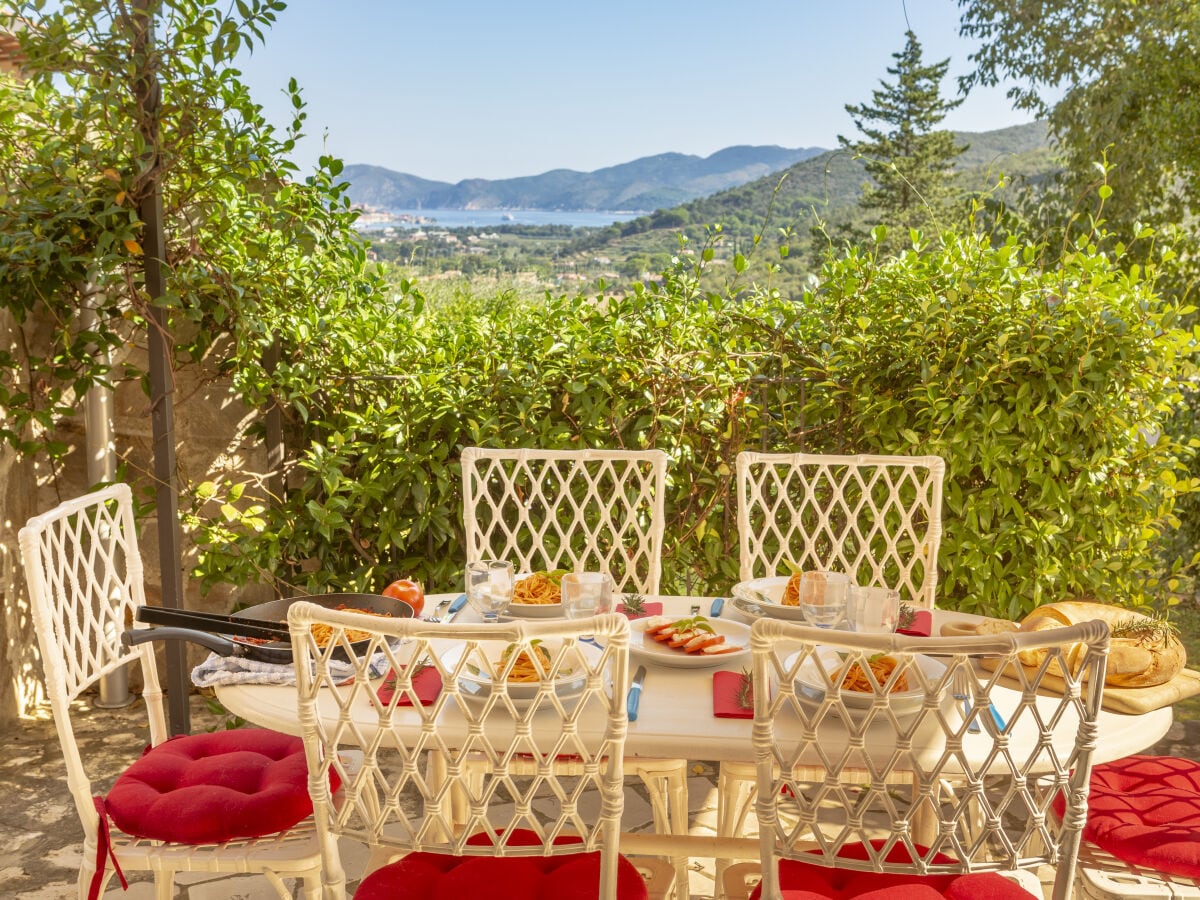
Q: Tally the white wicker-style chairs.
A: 6